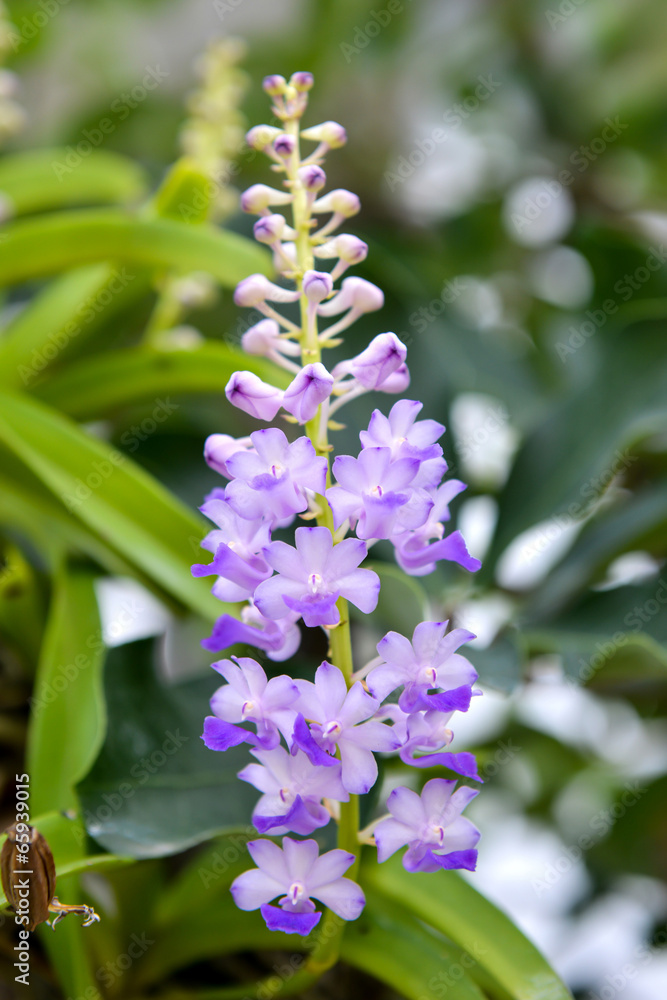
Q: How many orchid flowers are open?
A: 14